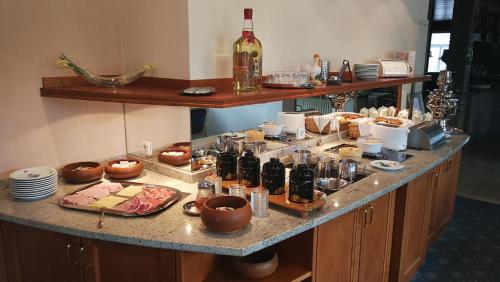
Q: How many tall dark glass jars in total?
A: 4